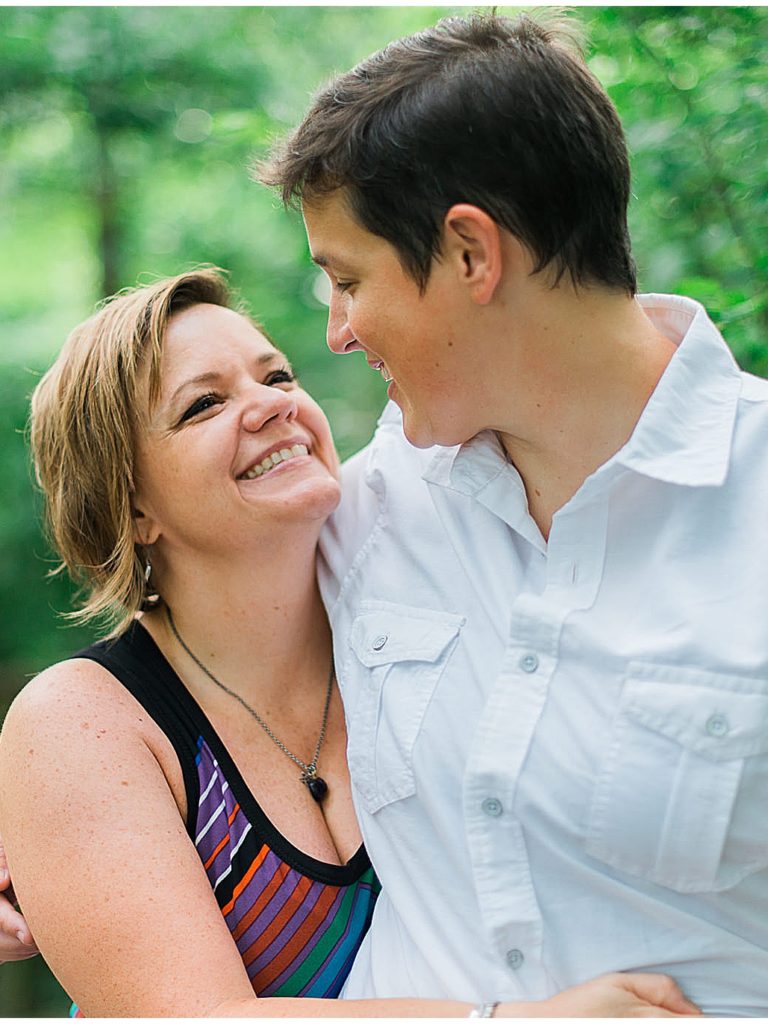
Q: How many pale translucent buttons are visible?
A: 5